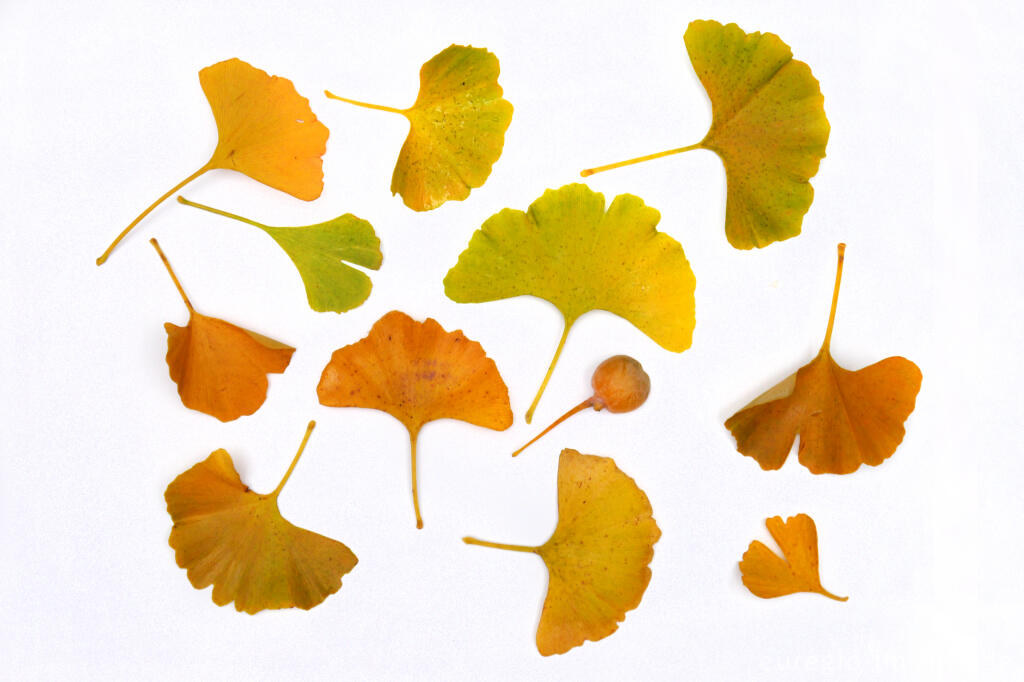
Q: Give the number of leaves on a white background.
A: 11